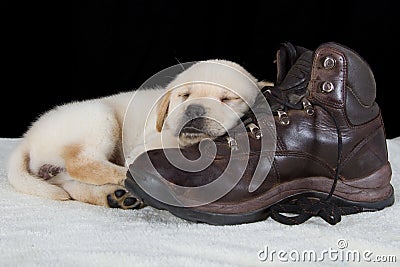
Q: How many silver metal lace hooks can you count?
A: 6